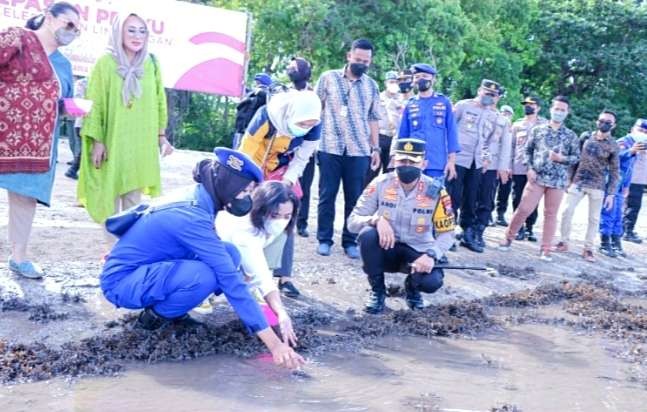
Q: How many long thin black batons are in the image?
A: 1